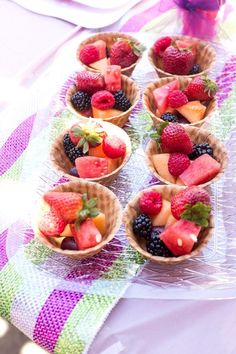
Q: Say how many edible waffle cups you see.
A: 8